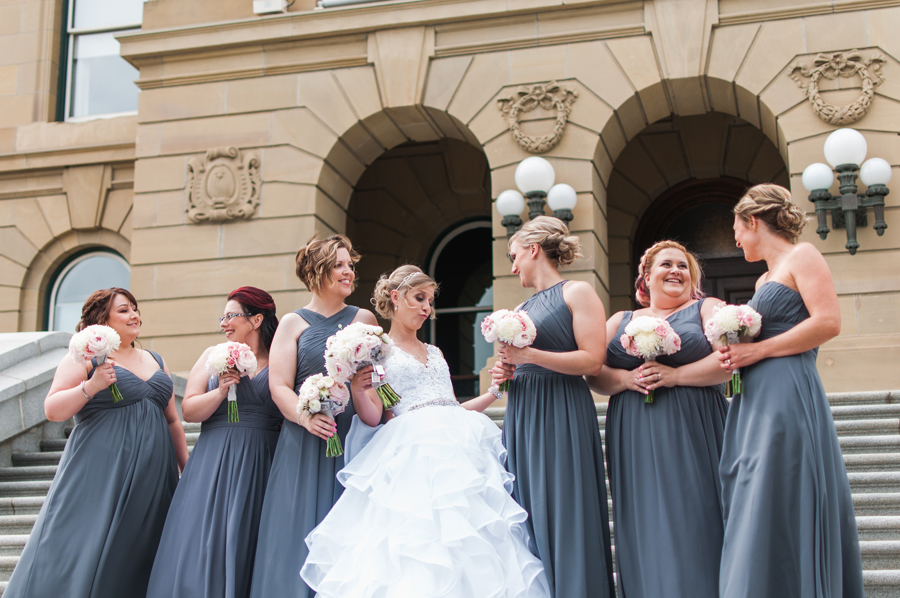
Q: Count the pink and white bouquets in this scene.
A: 7